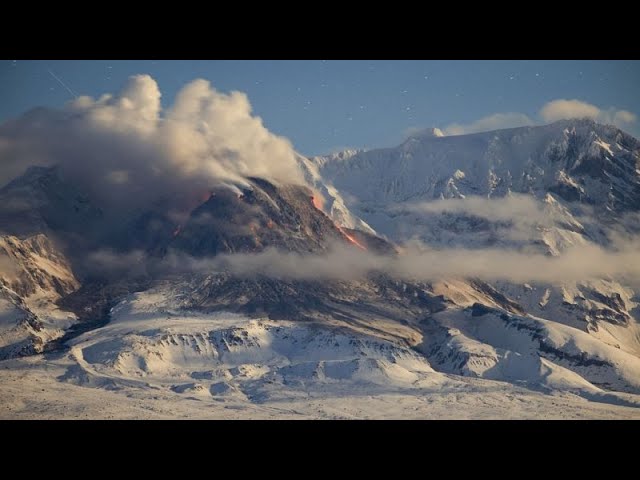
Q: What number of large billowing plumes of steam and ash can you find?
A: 1